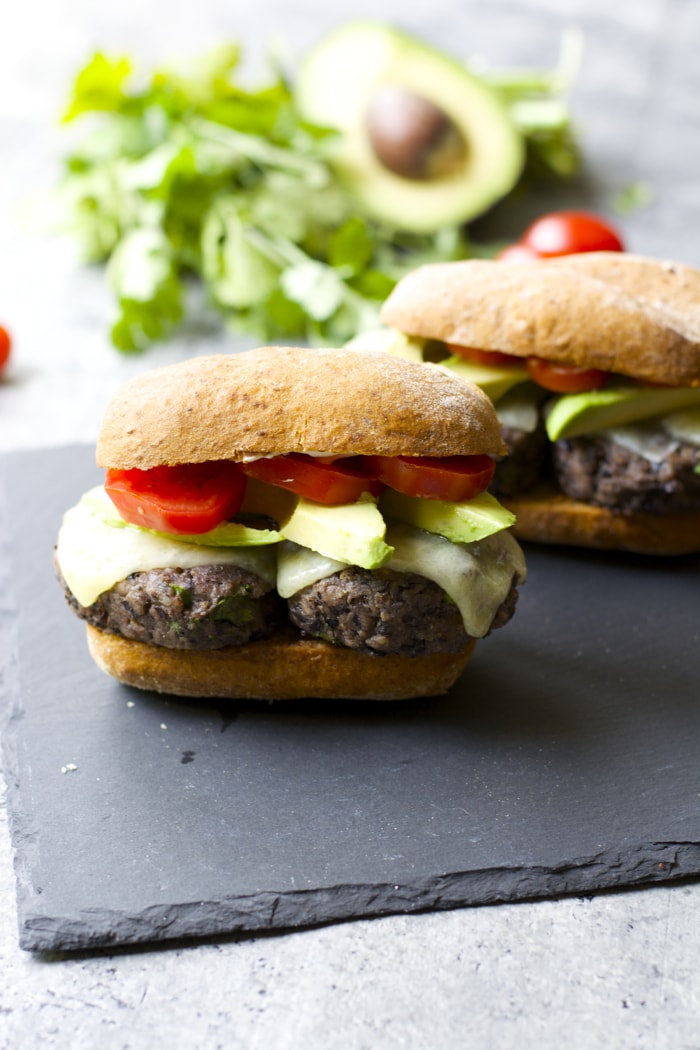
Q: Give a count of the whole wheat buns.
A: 2